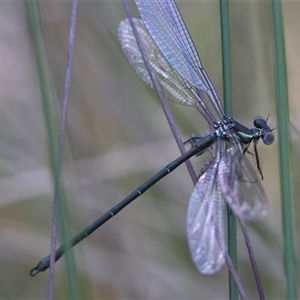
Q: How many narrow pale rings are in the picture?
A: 4